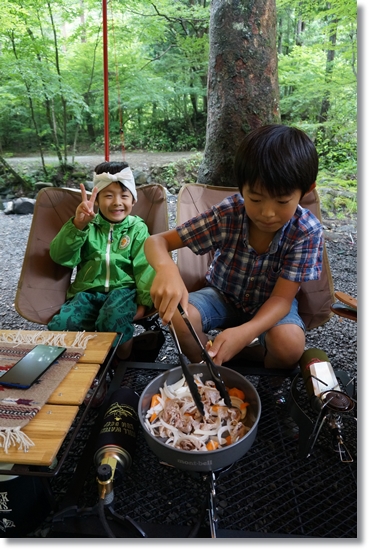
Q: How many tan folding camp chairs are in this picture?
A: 2